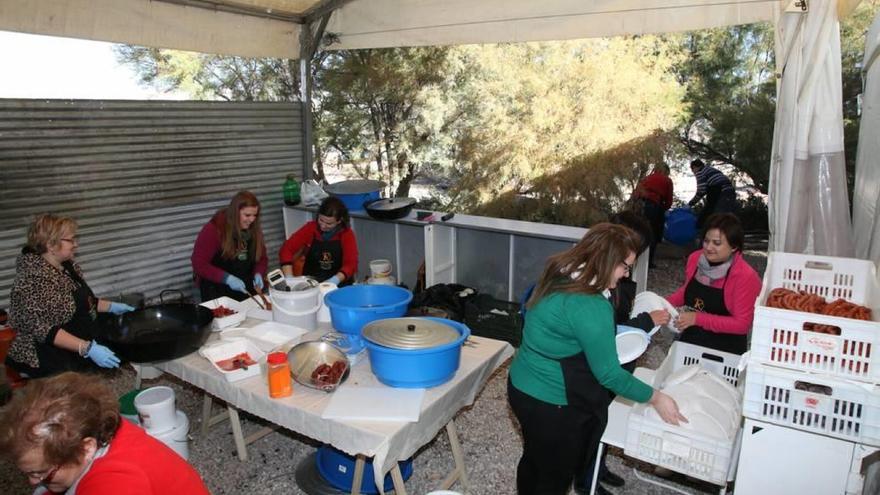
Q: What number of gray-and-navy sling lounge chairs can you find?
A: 0